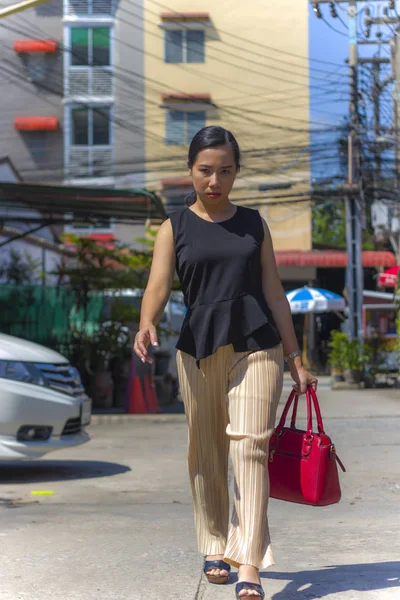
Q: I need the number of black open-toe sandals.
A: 2